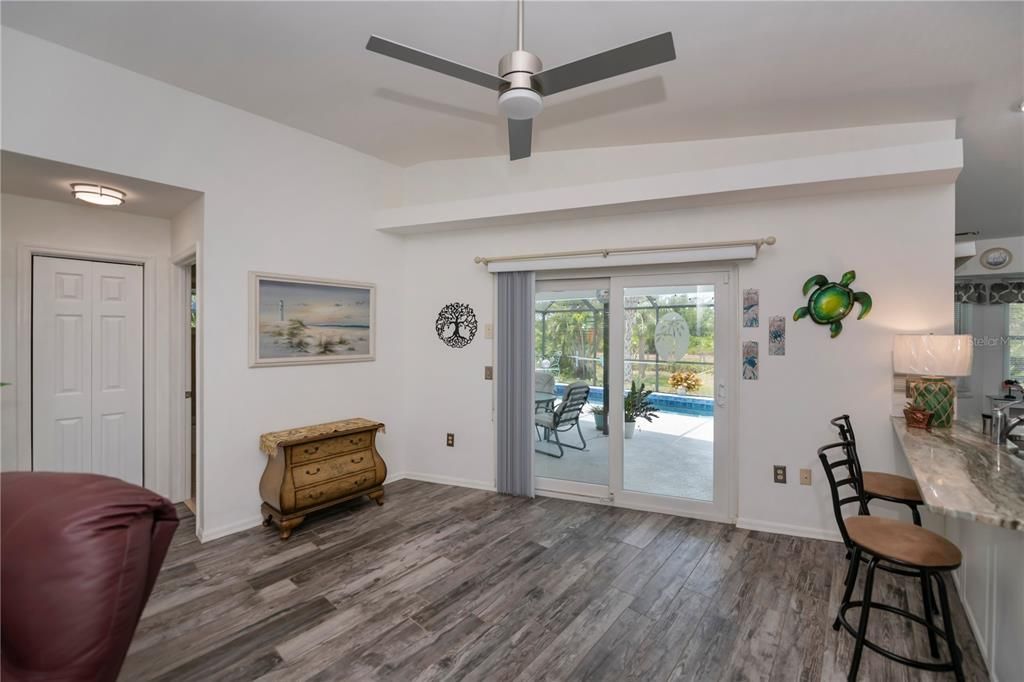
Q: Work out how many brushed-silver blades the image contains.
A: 3